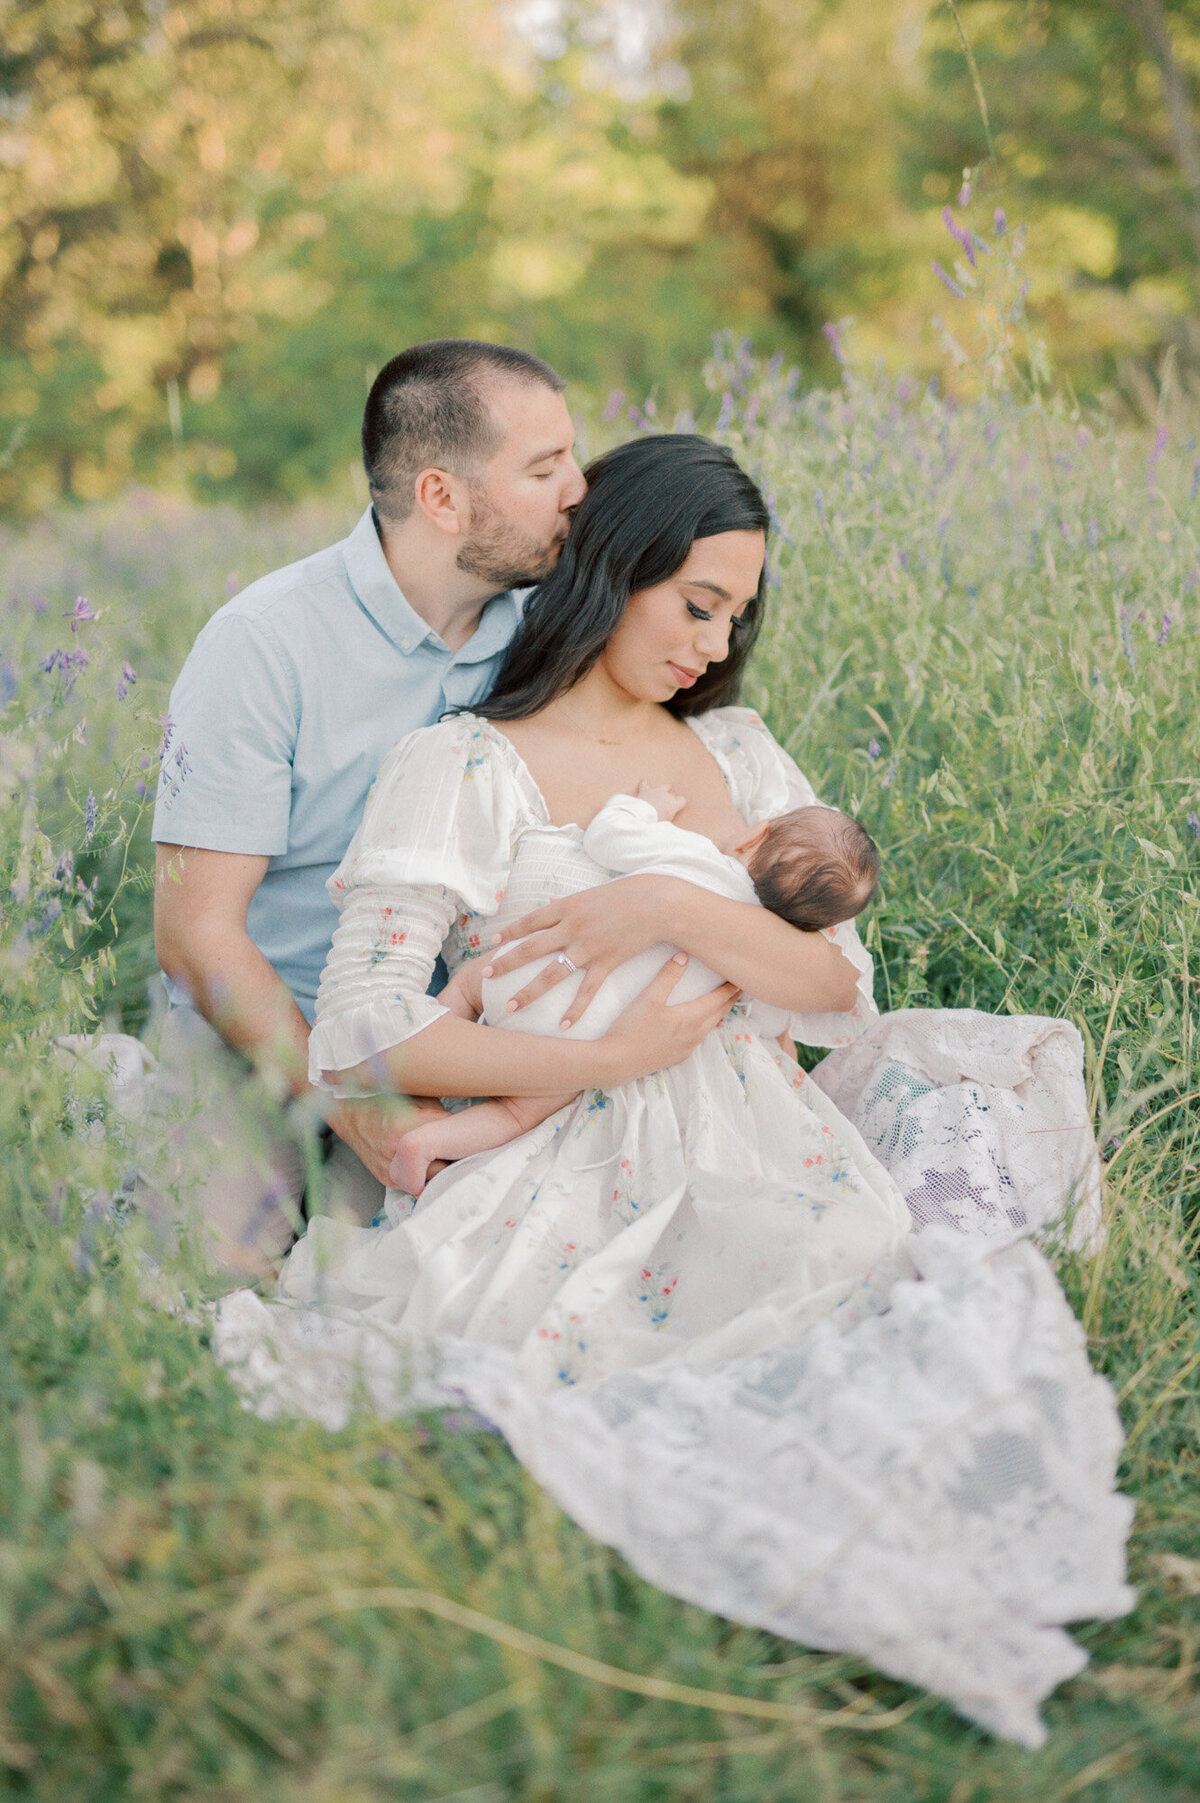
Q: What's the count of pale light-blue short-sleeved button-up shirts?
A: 1